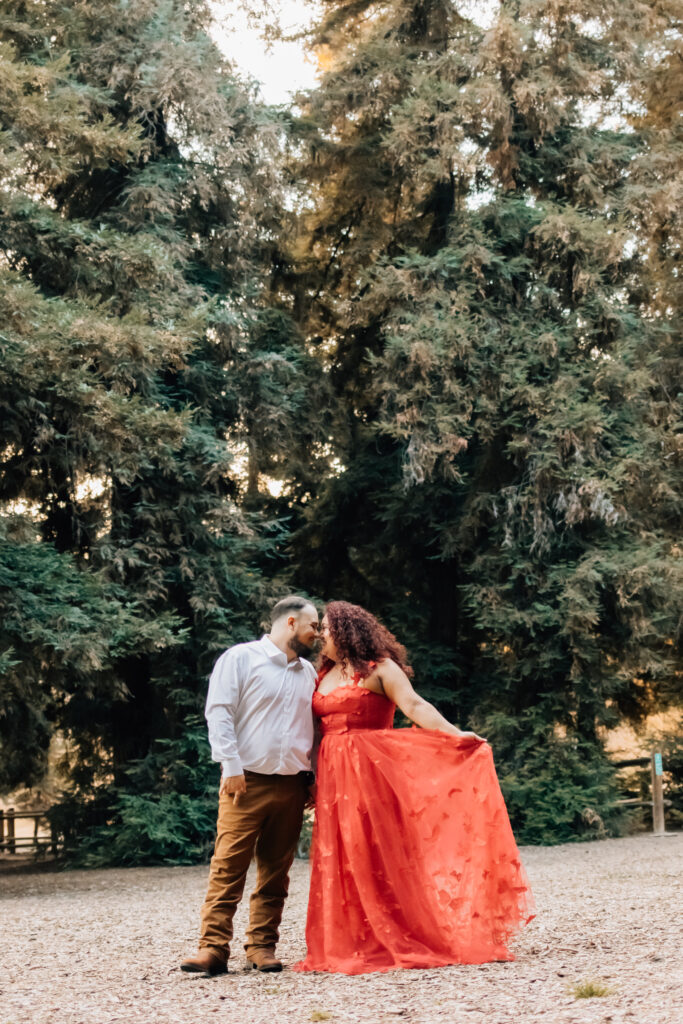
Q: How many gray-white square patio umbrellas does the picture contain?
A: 0